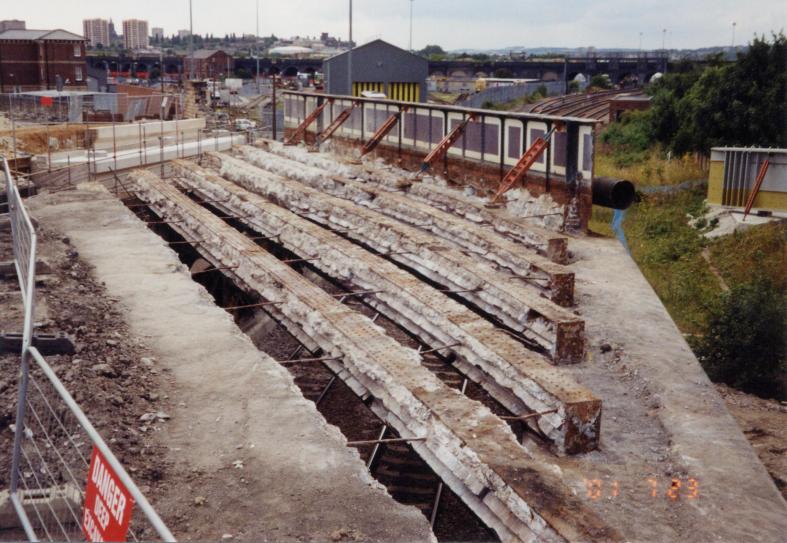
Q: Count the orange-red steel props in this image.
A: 6